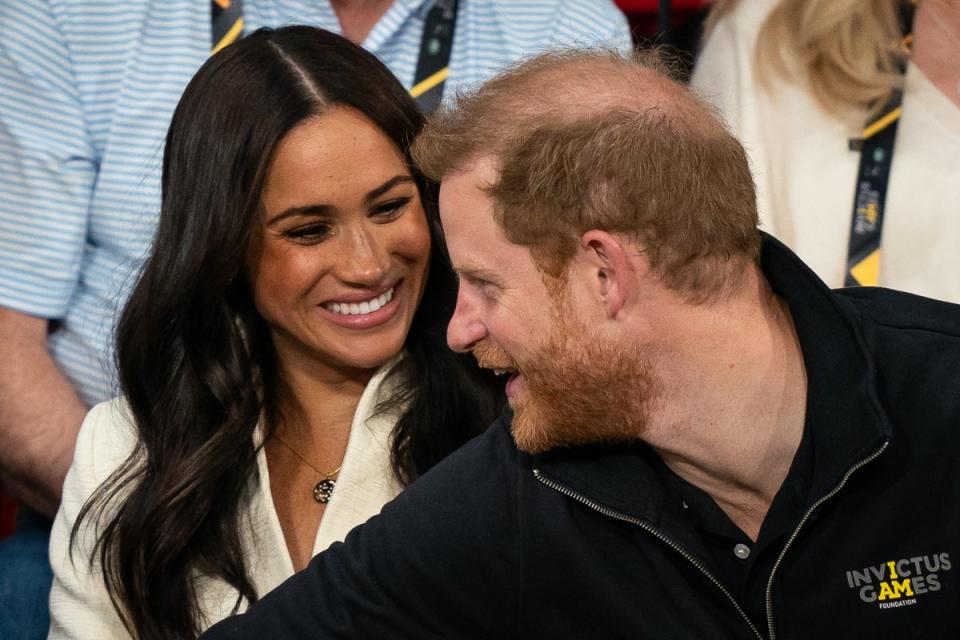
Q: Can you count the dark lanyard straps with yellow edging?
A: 3